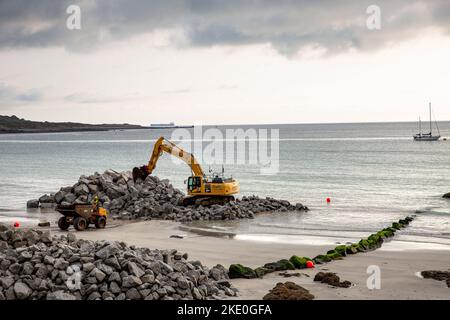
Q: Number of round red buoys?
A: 3